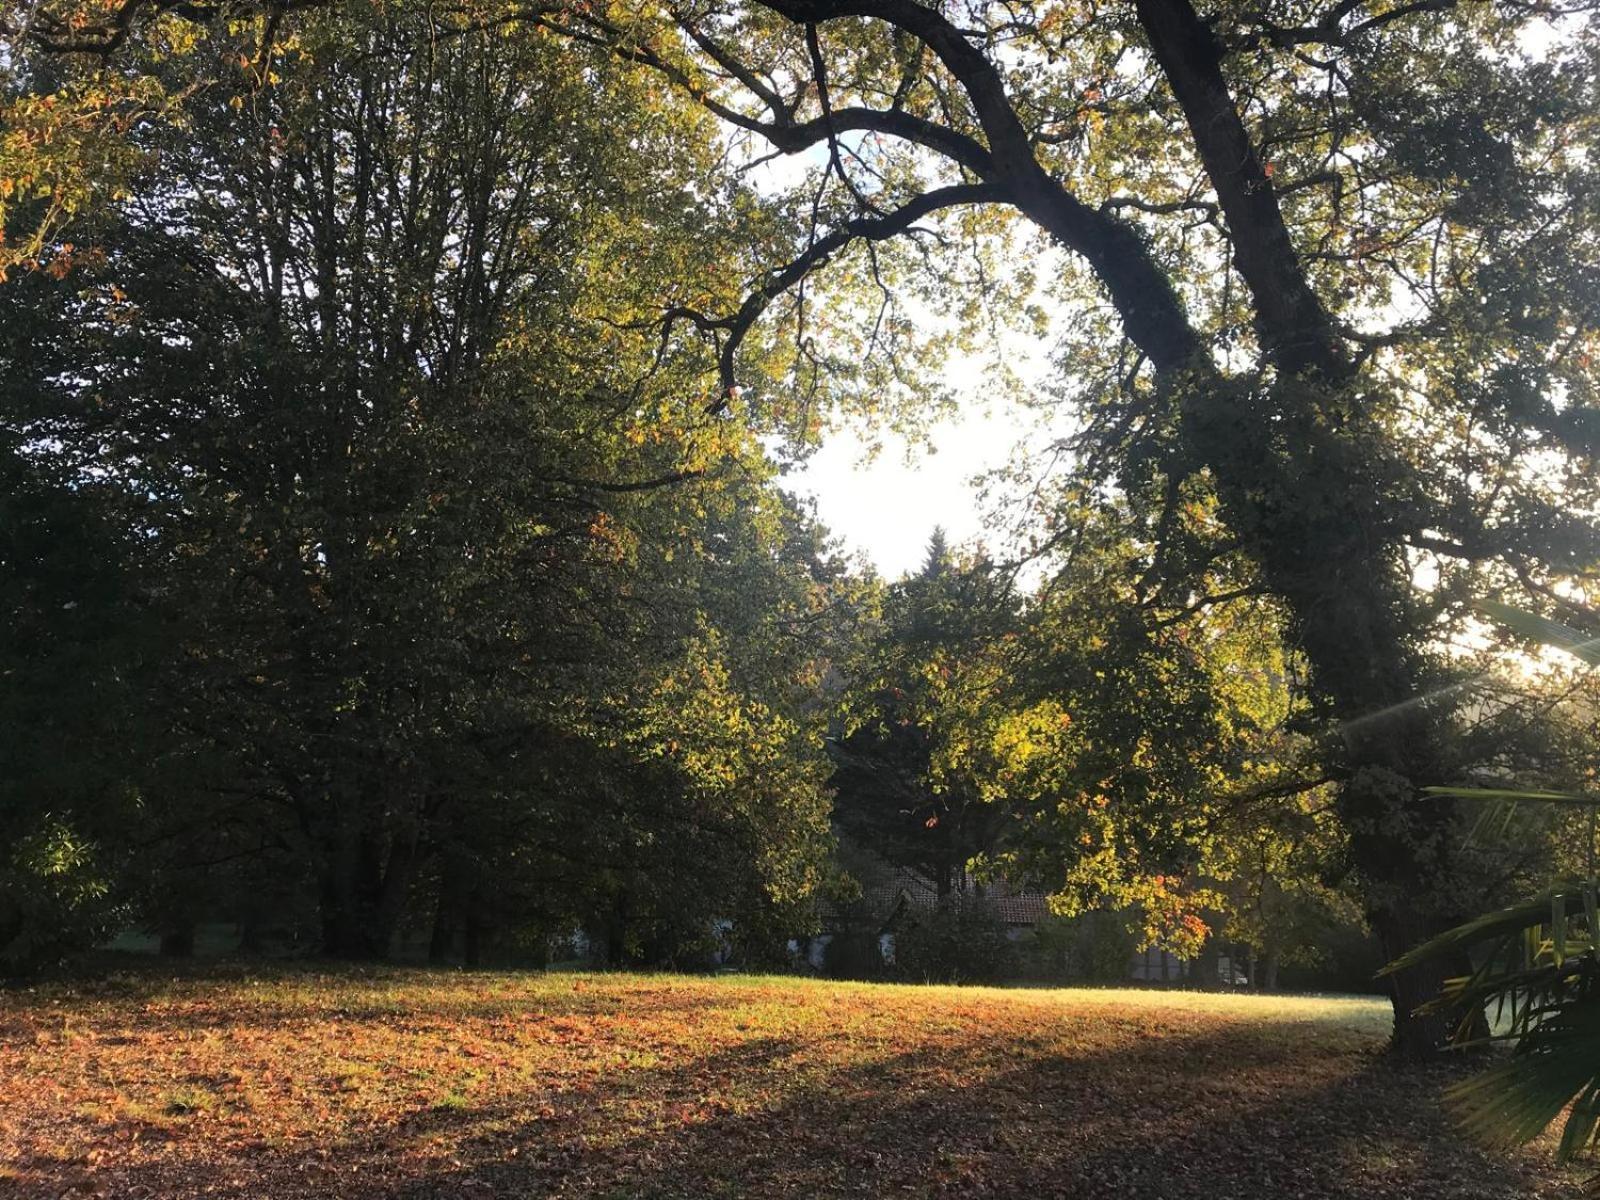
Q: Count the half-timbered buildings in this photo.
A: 1